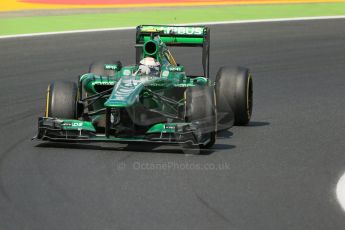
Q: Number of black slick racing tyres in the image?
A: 4